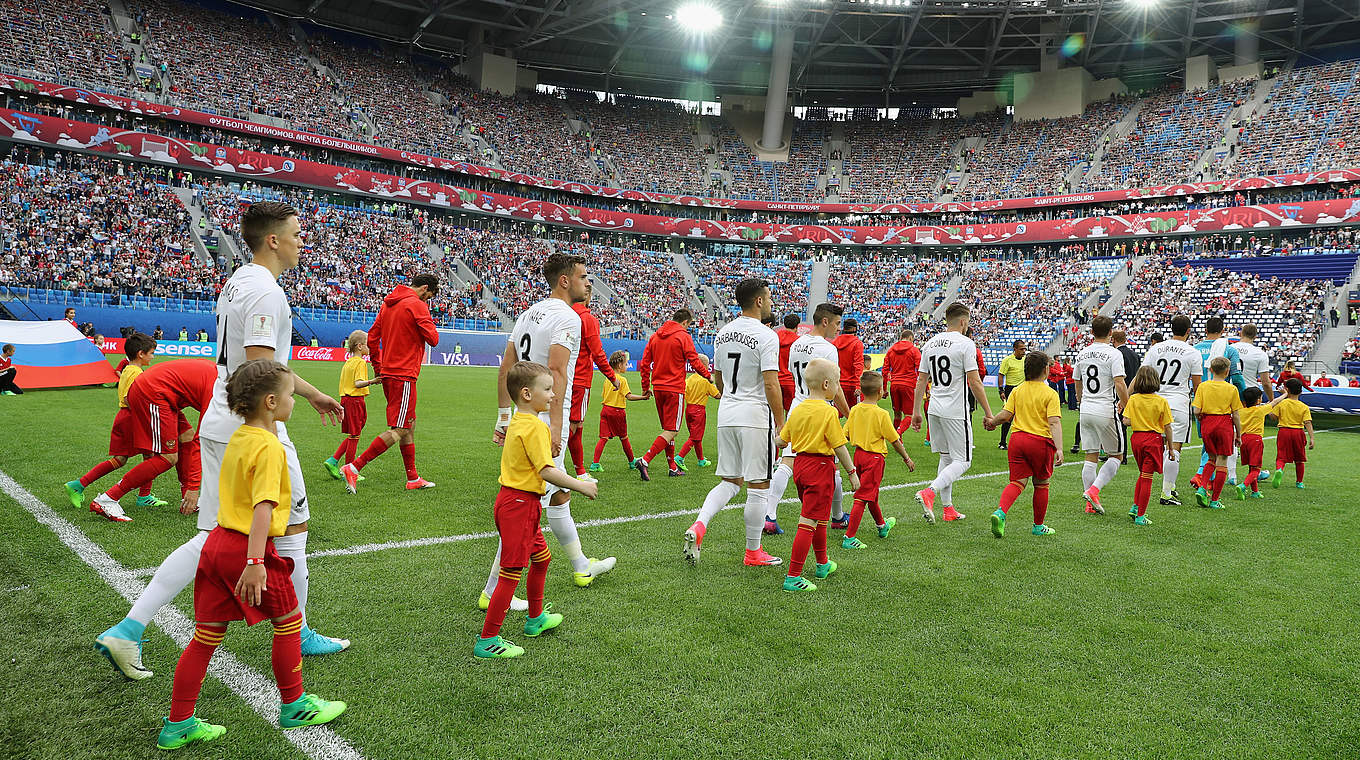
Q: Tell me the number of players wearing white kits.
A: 8